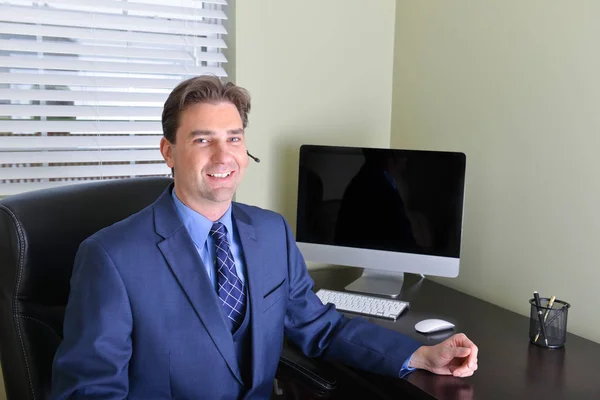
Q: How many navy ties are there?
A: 1